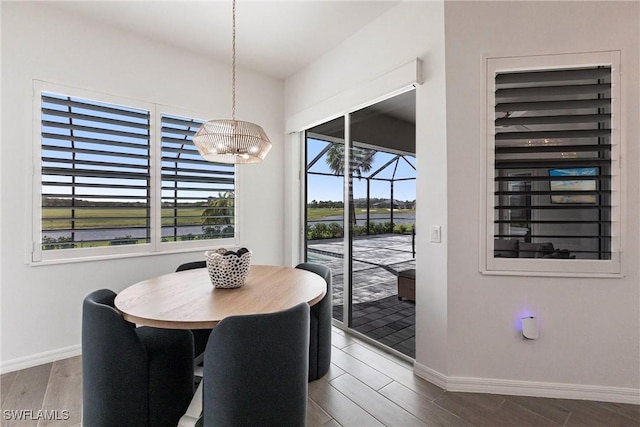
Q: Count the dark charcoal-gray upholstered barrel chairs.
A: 4